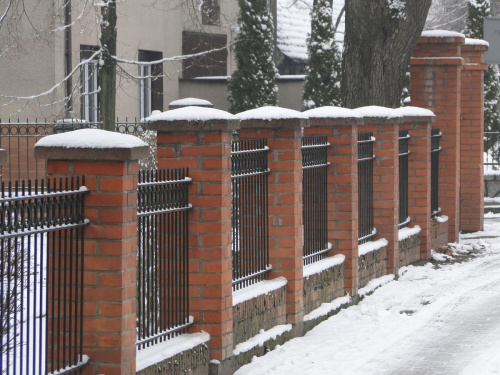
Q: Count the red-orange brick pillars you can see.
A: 8